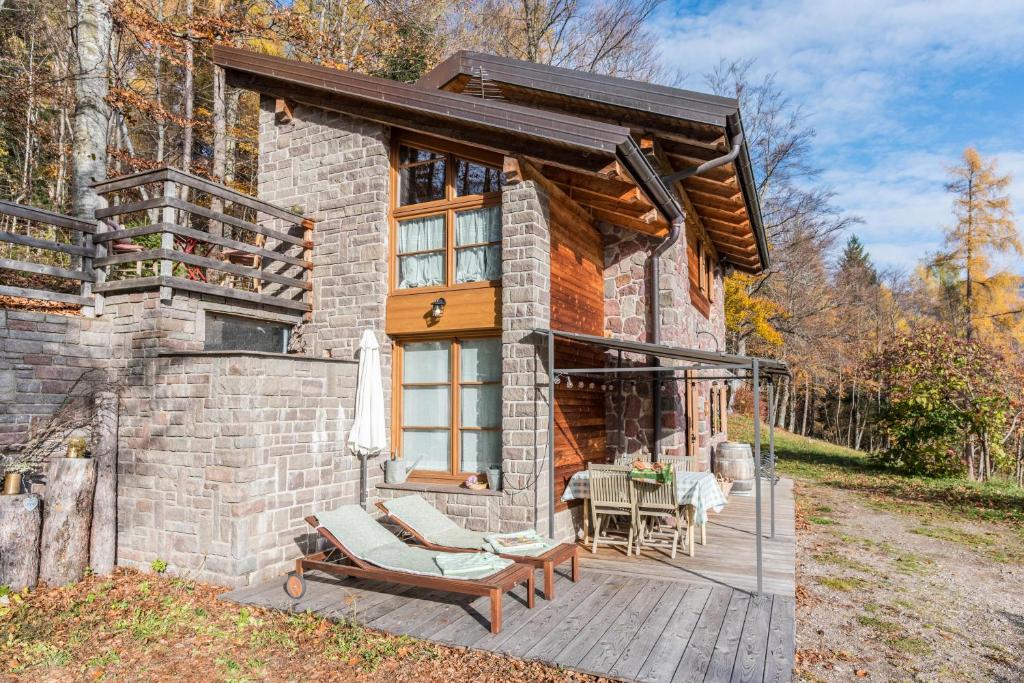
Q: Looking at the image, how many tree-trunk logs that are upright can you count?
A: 3